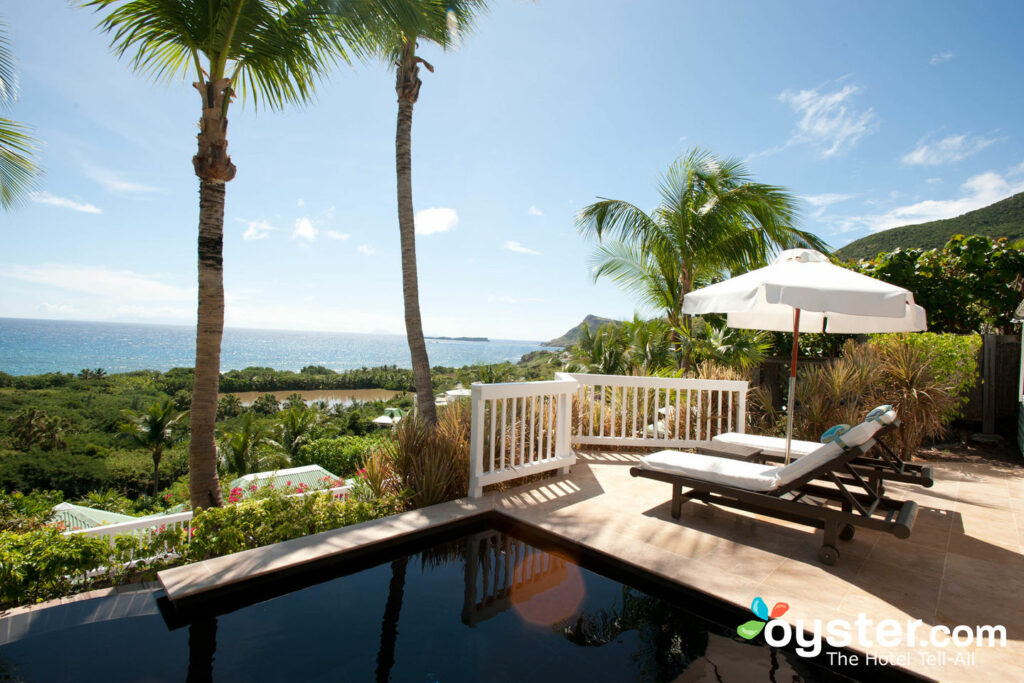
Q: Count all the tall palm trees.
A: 2